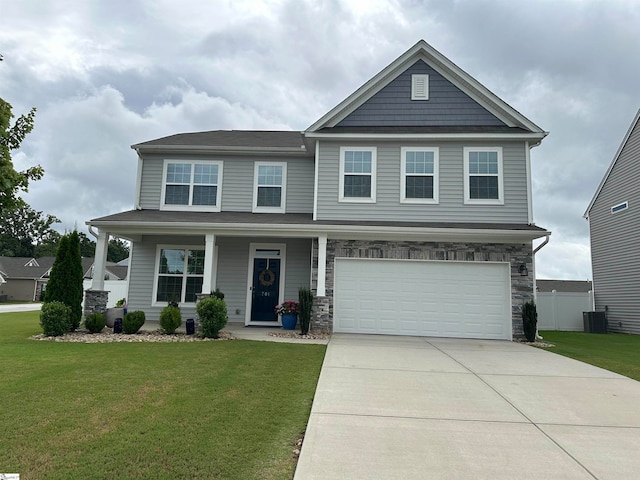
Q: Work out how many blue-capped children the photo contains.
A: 0